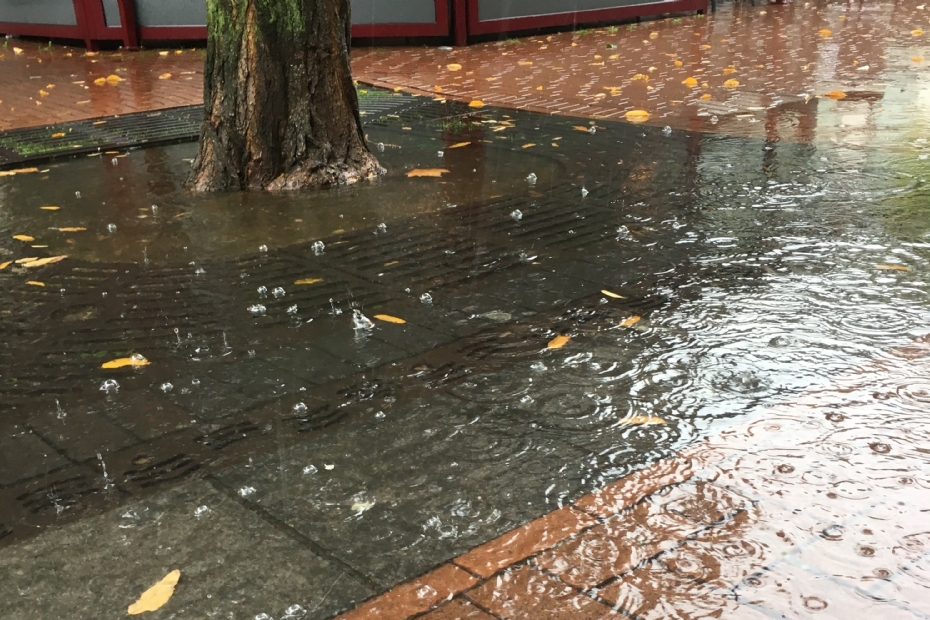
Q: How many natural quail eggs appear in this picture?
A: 0